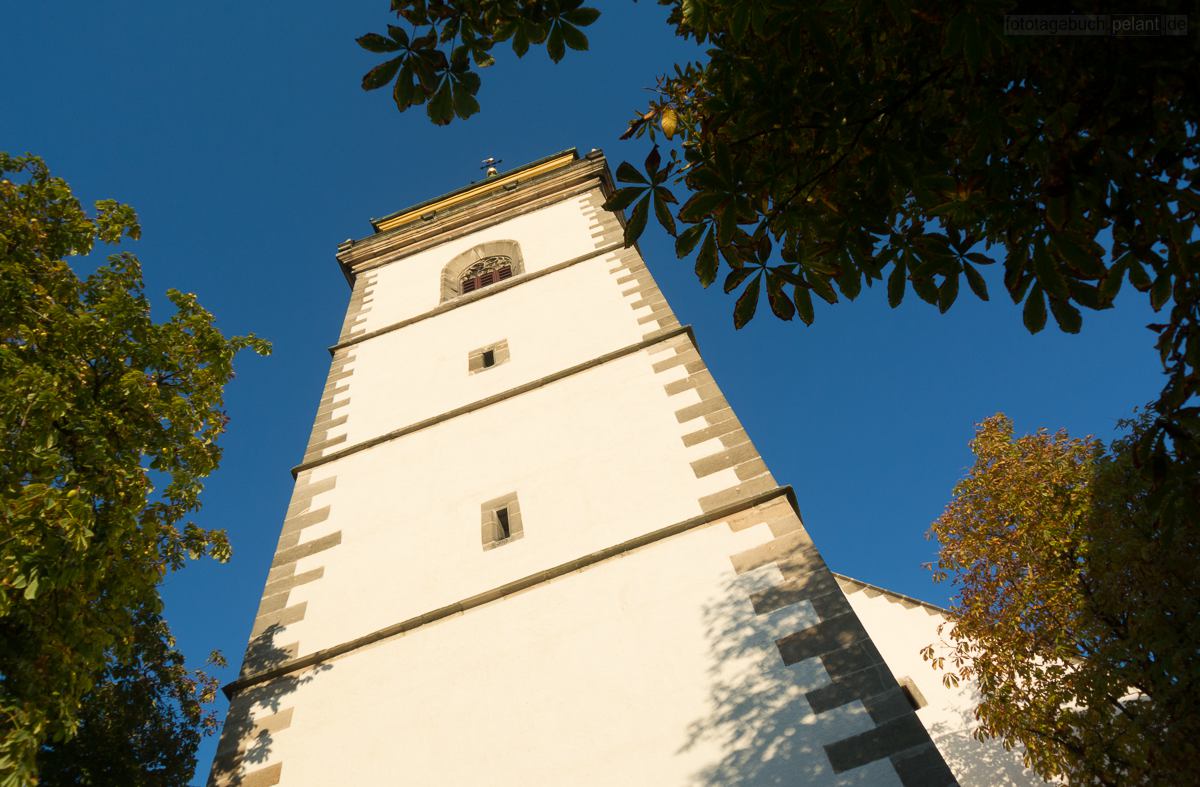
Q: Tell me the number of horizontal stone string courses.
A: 3